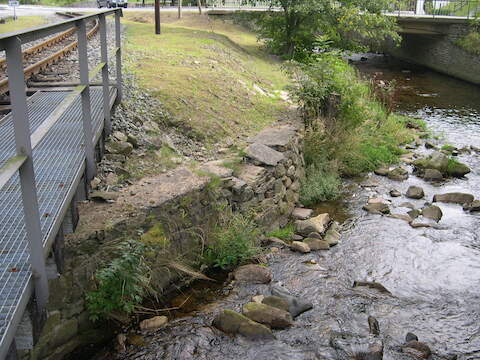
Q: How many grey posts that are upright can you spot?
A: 4